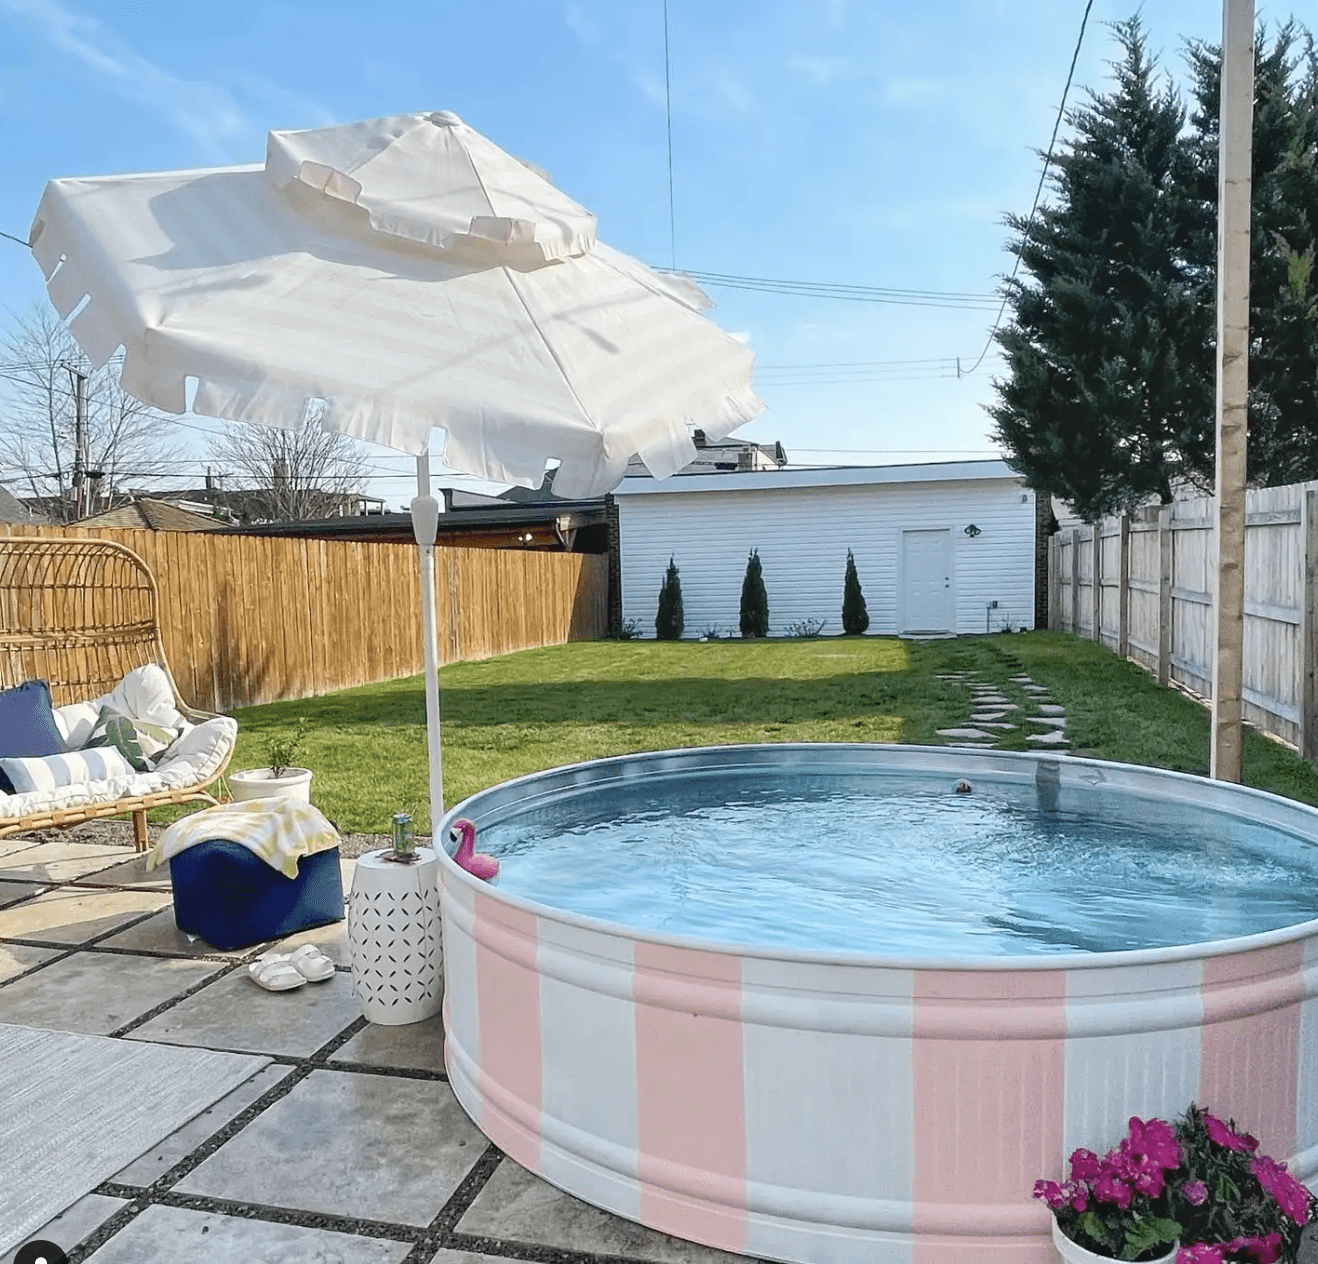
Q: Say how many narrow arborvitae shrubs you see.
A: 3